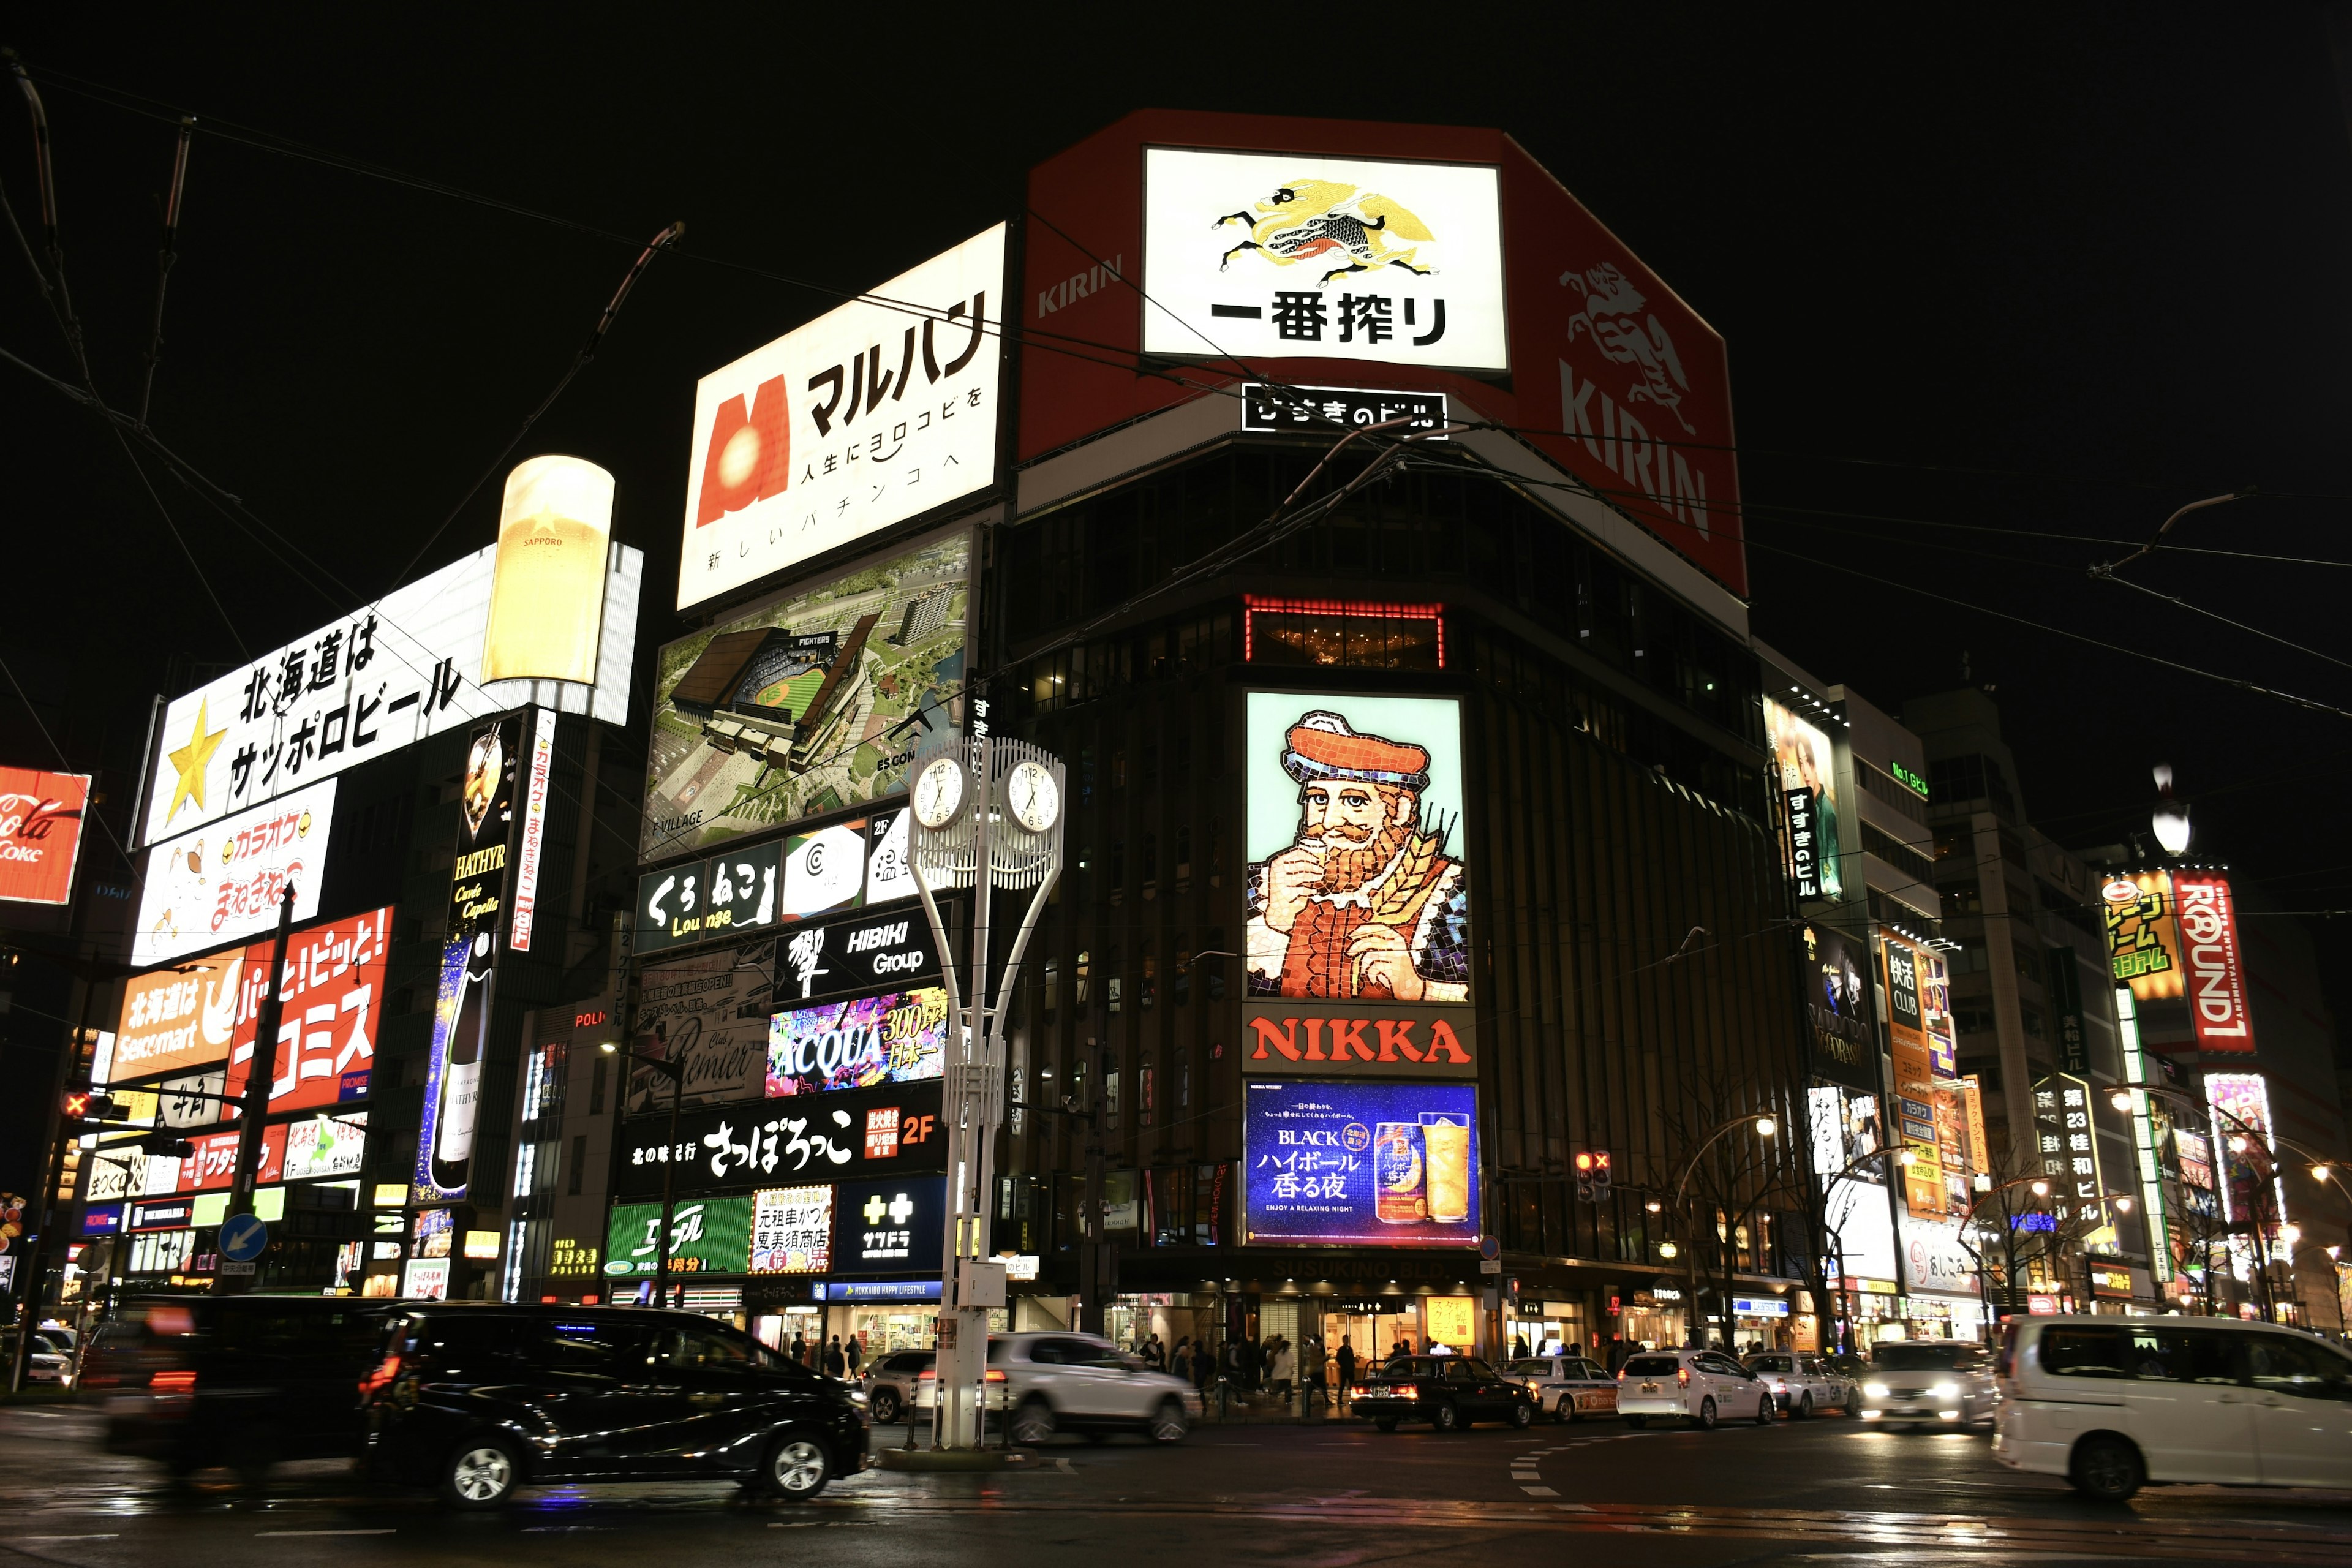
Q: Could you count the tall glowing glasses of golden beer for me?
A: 1